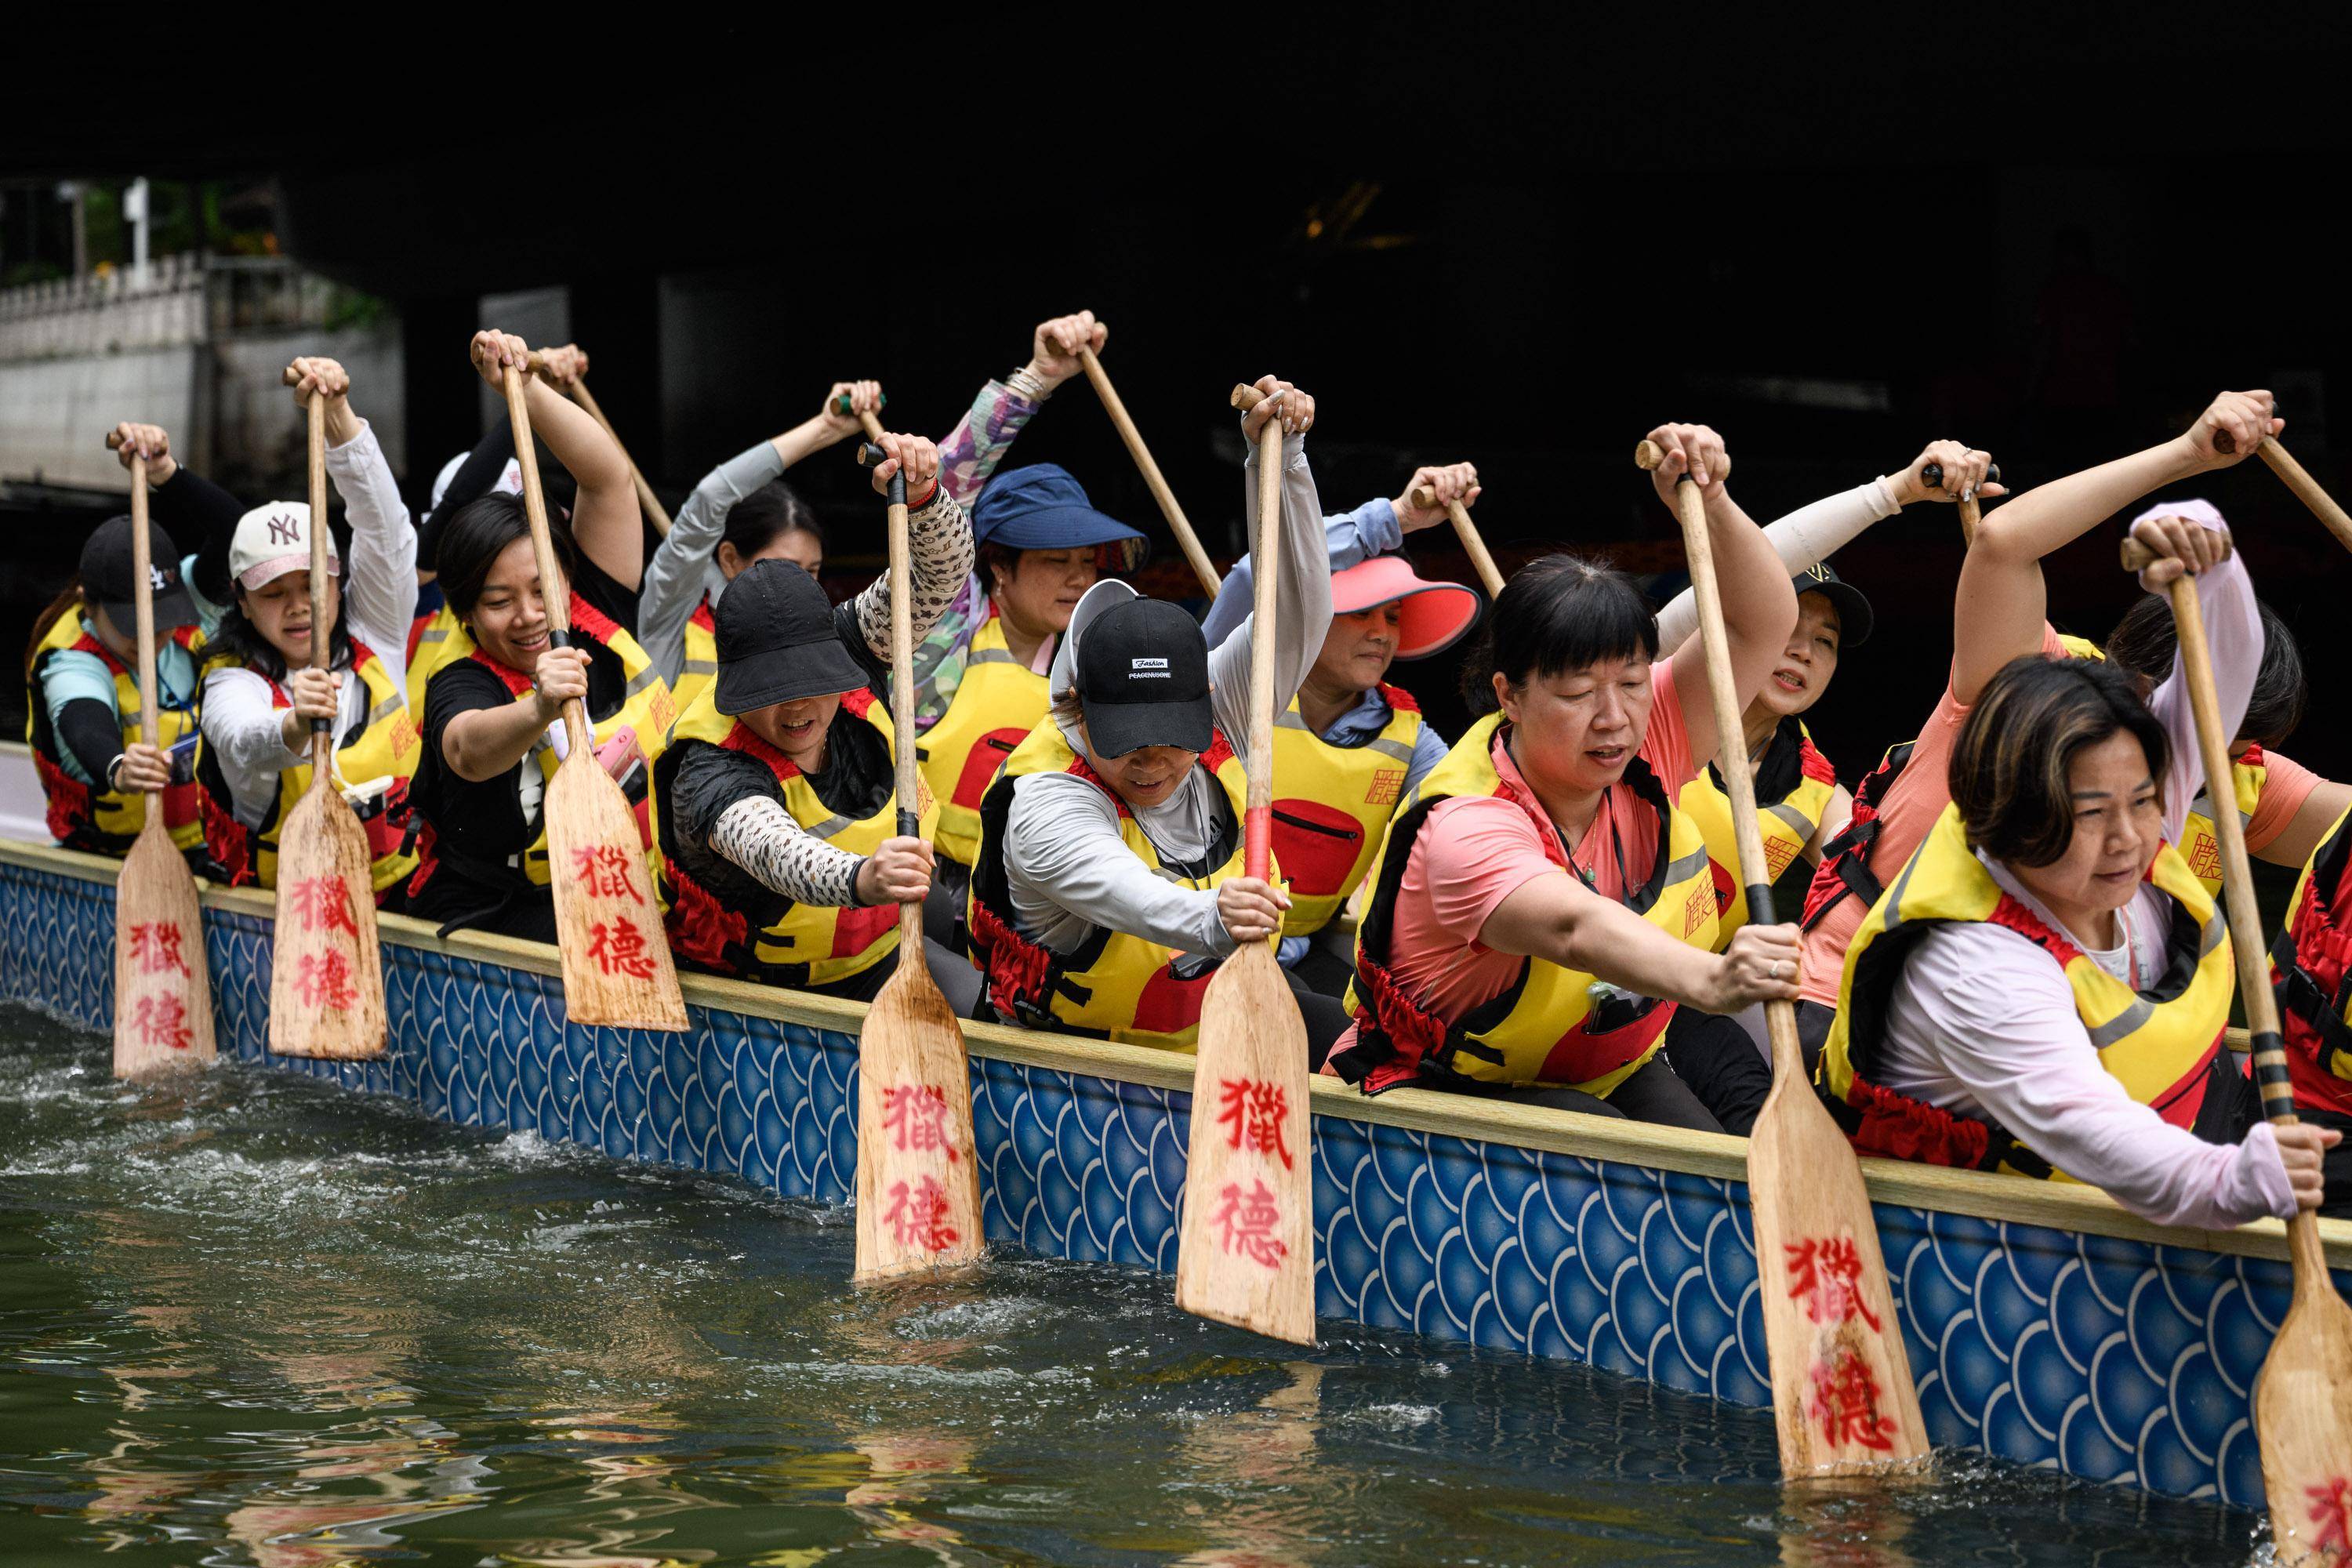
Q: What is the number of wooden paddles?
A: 13